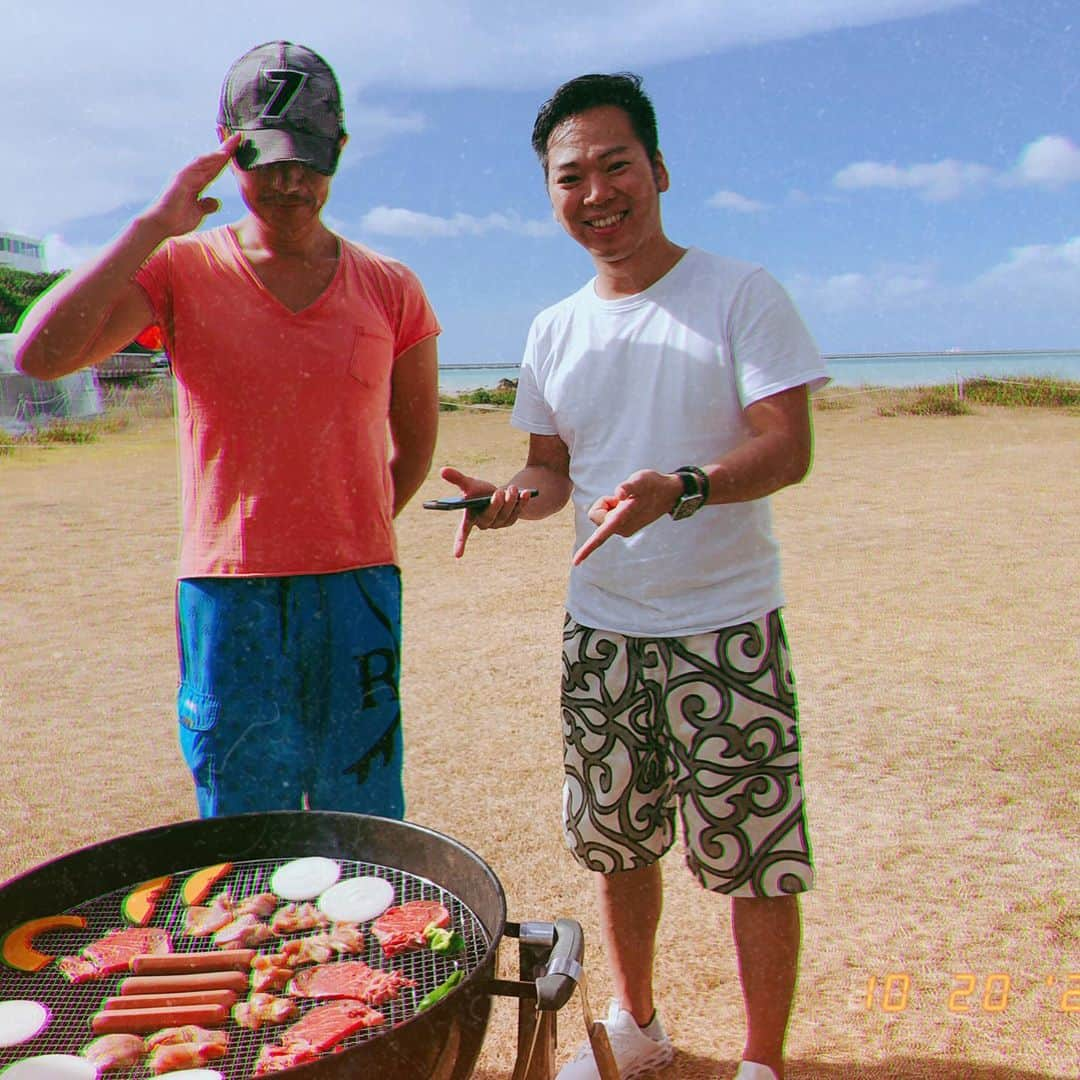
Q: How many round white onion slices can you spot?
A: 5